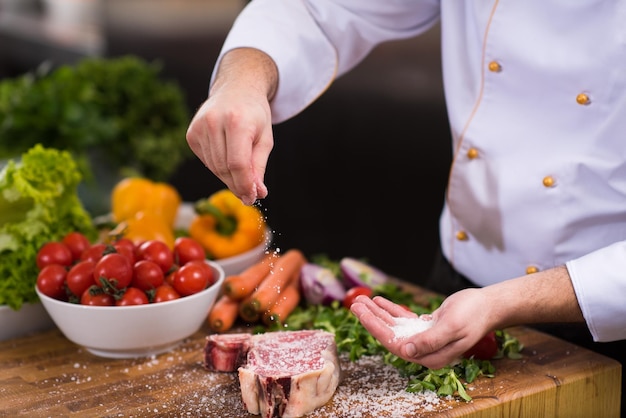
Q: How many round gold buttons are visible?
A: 6